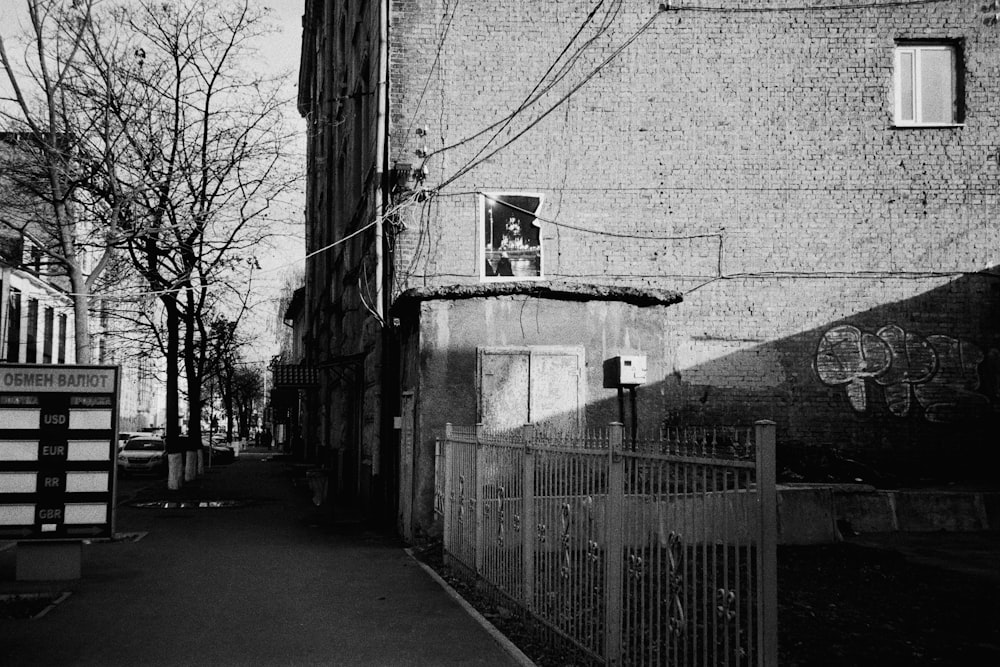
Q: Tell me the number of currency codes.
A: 4